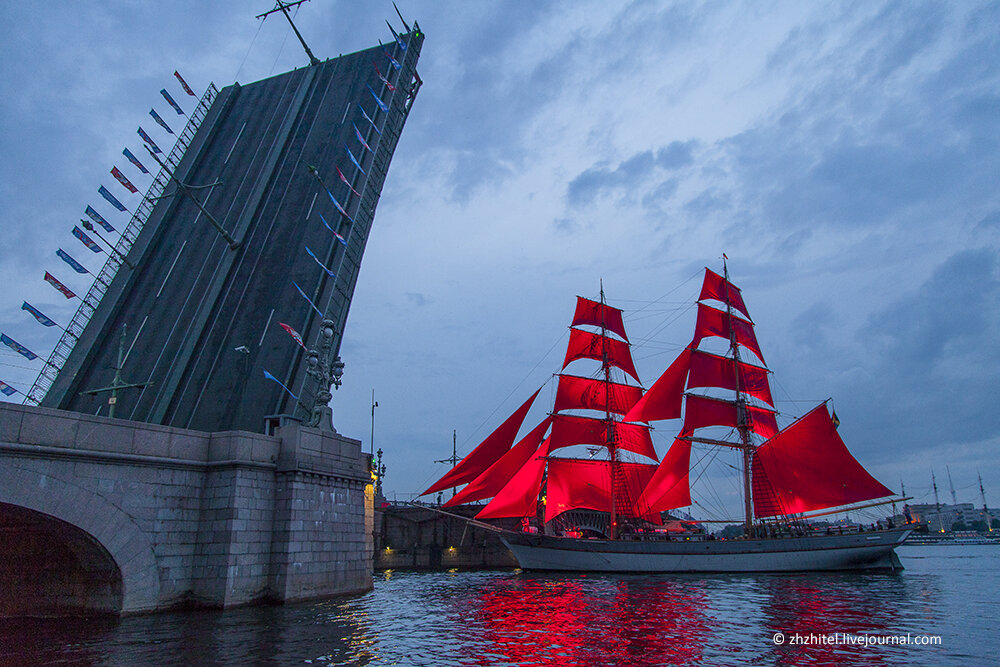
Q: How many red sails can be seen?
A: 15